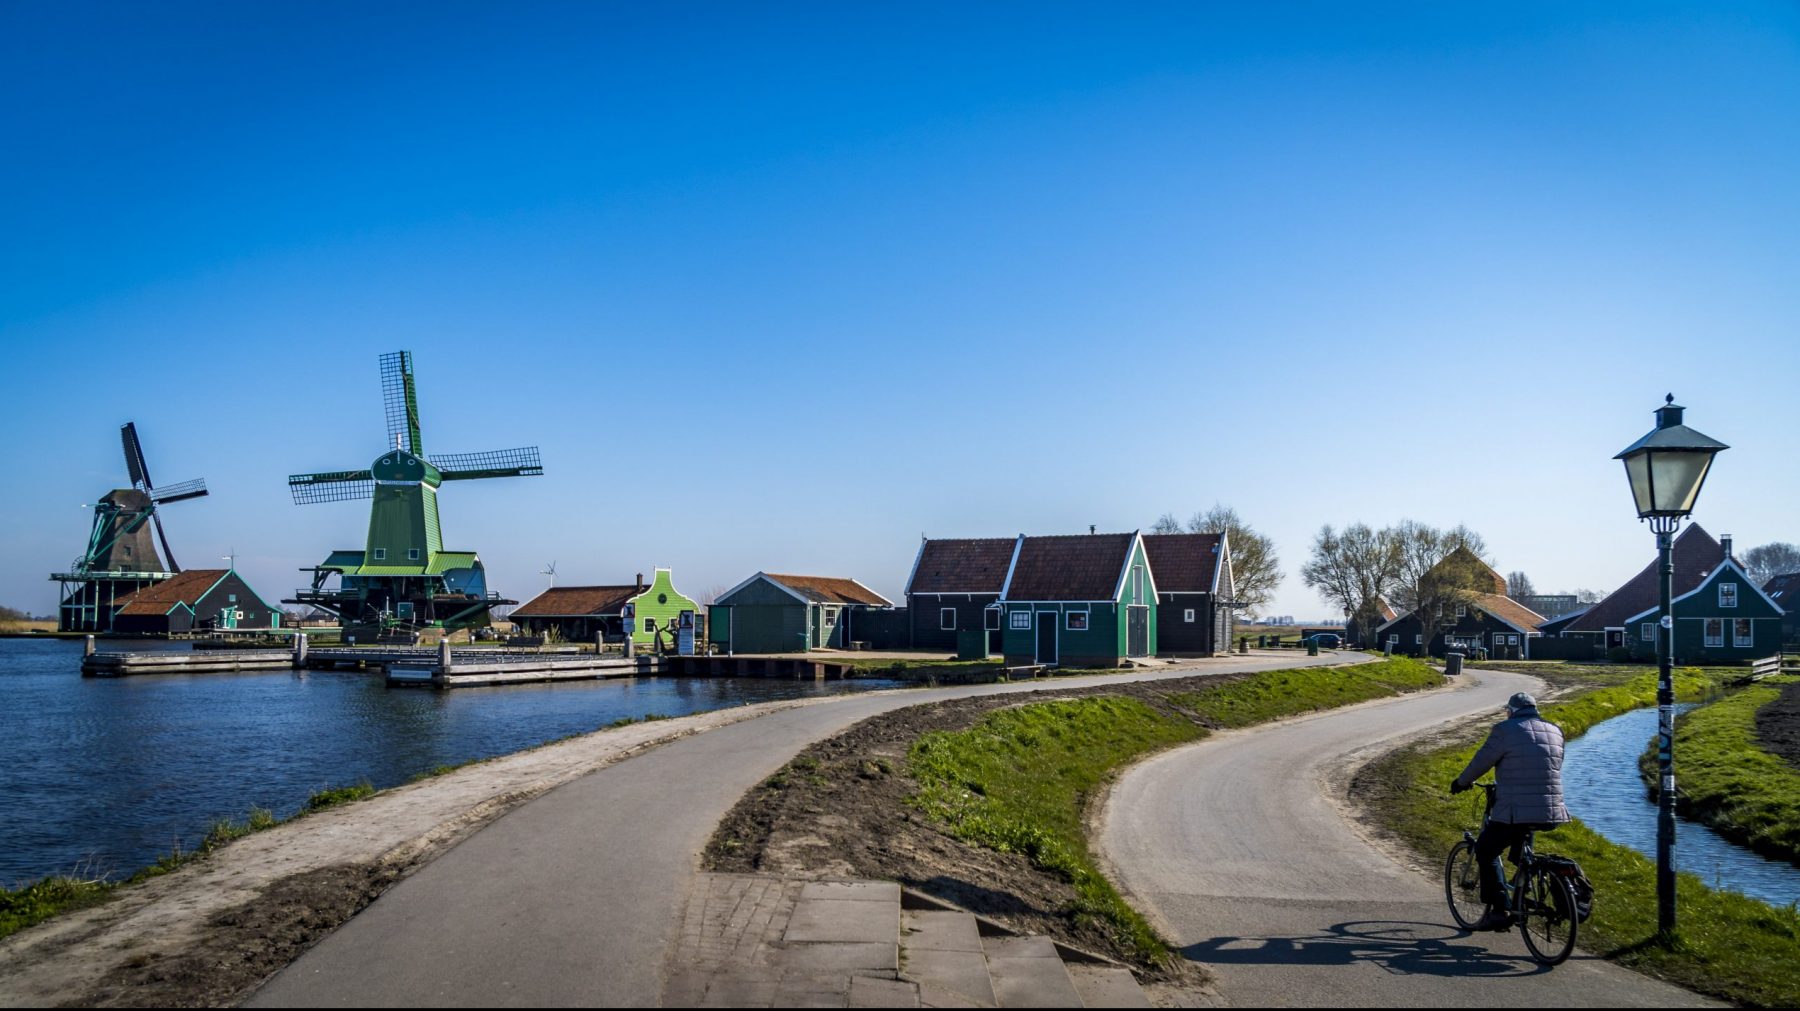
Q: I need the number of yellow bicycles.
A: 0